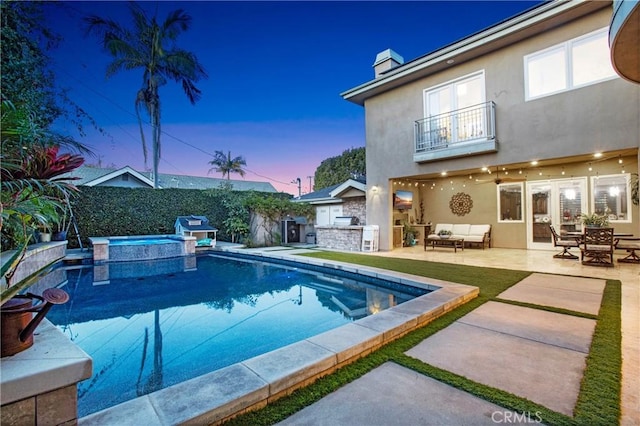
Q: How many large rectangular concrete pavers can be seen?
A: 3